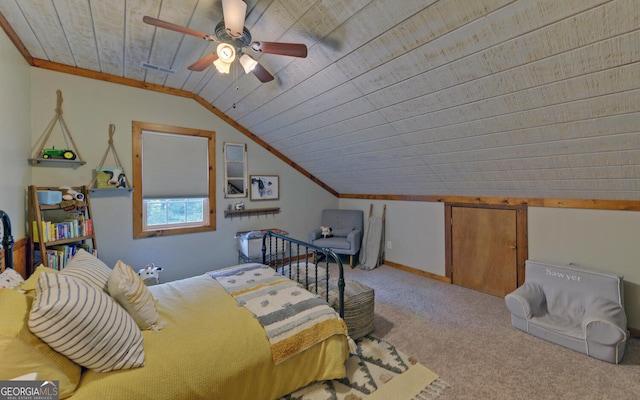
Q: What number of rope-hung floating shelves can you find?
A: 2